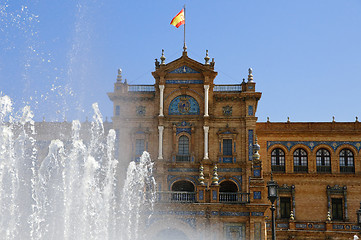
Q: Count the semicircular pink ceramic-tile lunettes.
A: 0